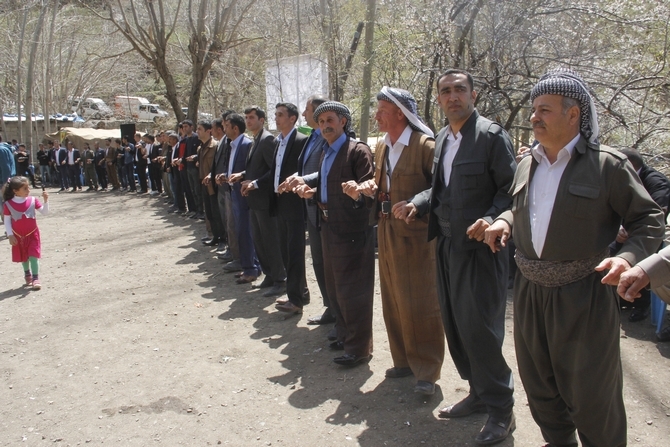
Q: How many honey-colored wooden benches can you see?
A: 0